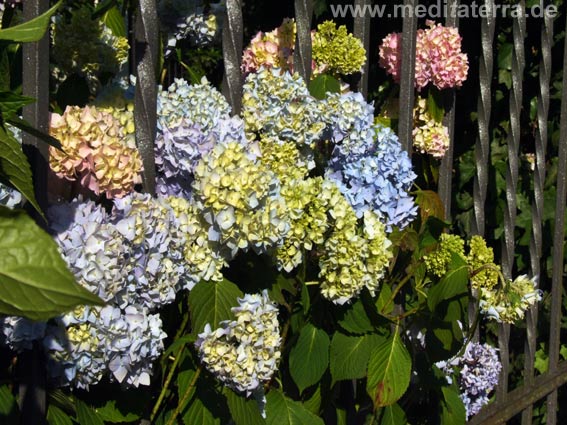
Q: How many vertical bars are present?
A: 11